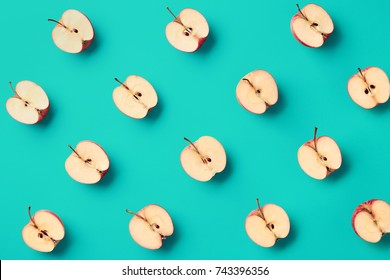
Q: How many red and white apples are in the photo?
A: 14